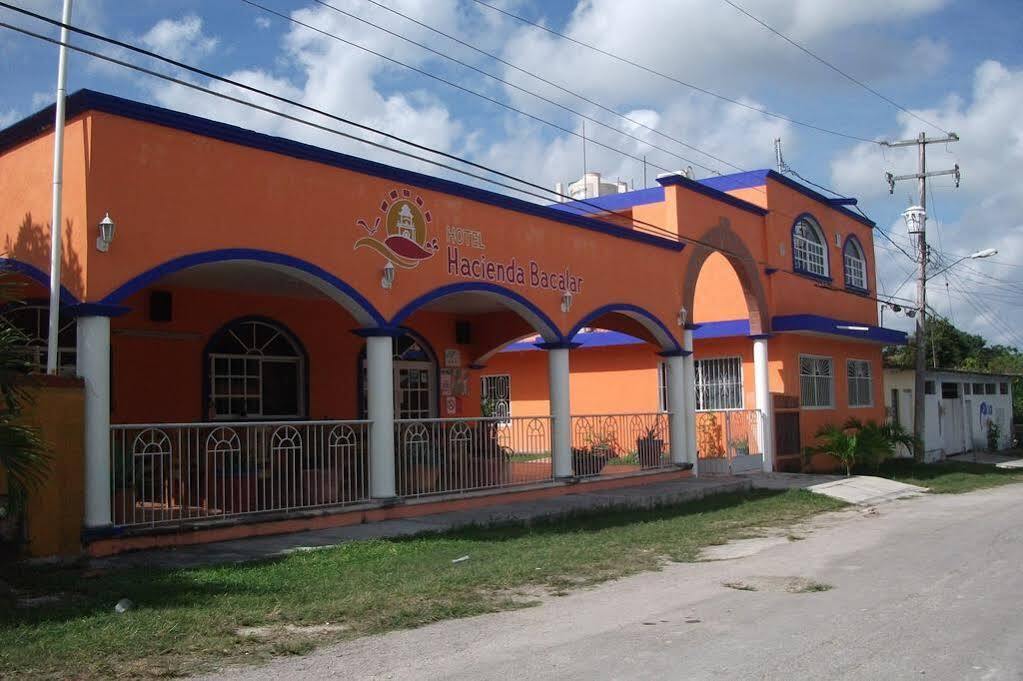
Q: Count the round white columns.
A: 6